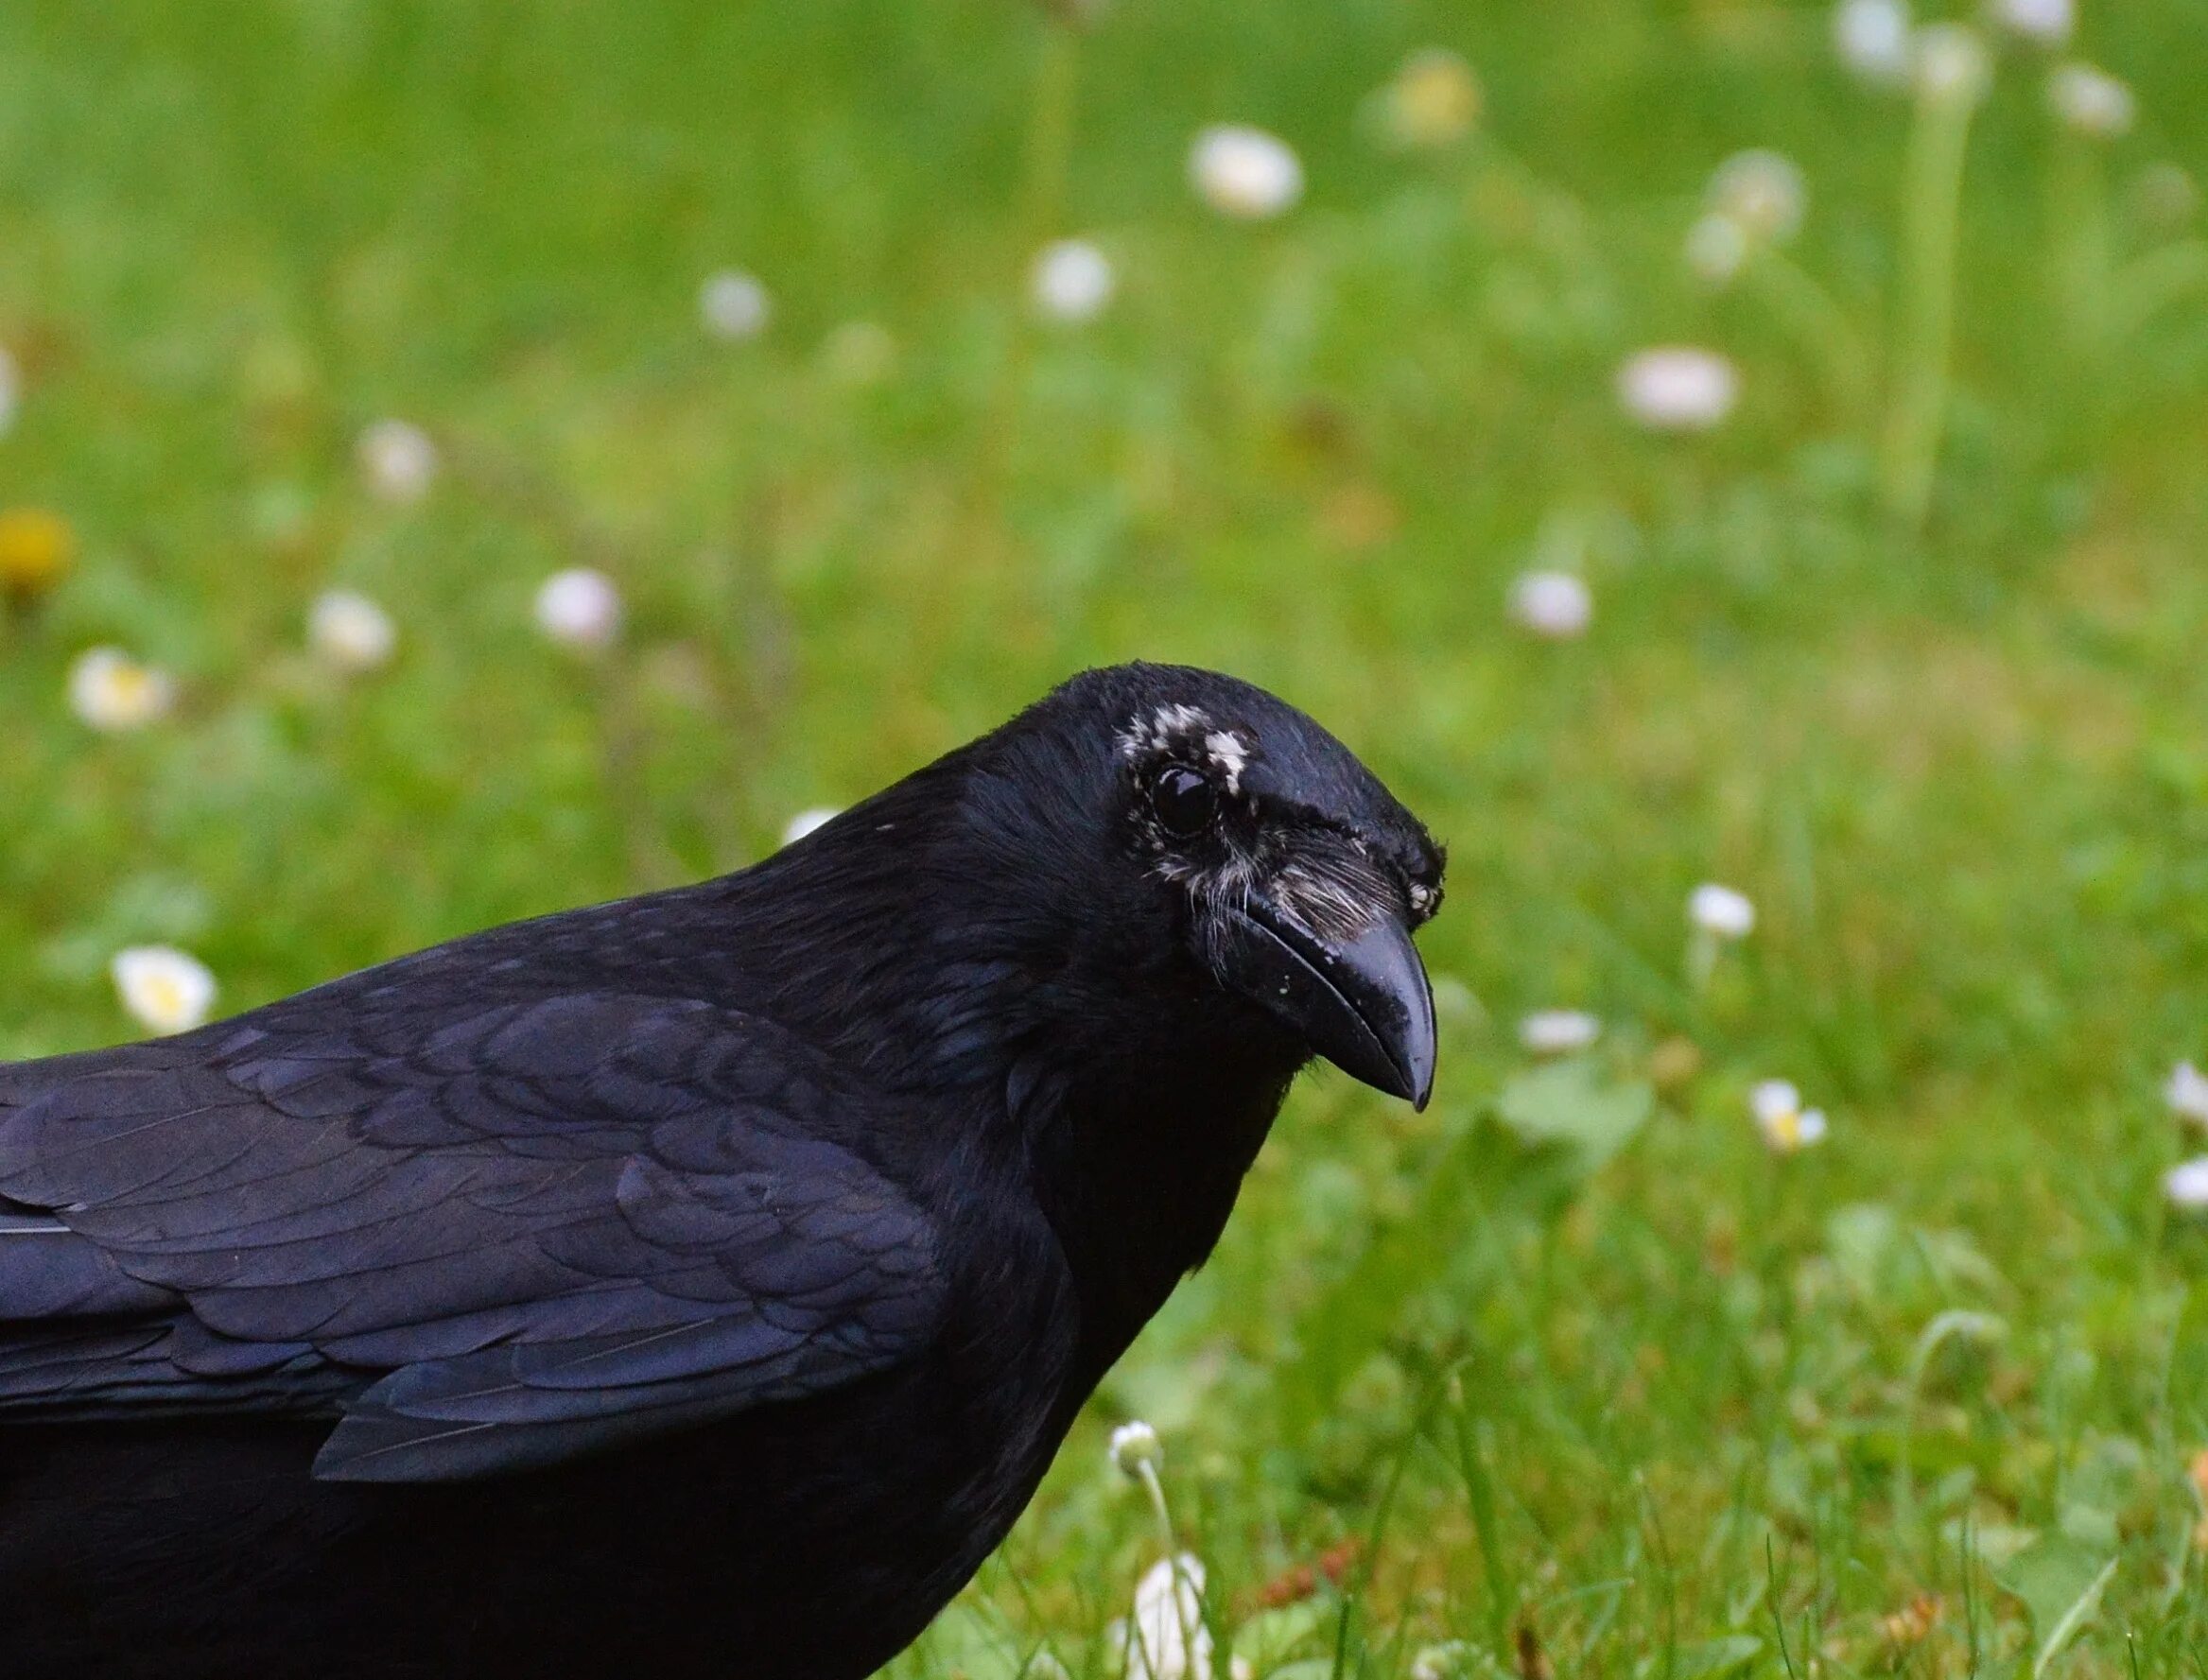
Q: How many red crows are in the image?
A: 0